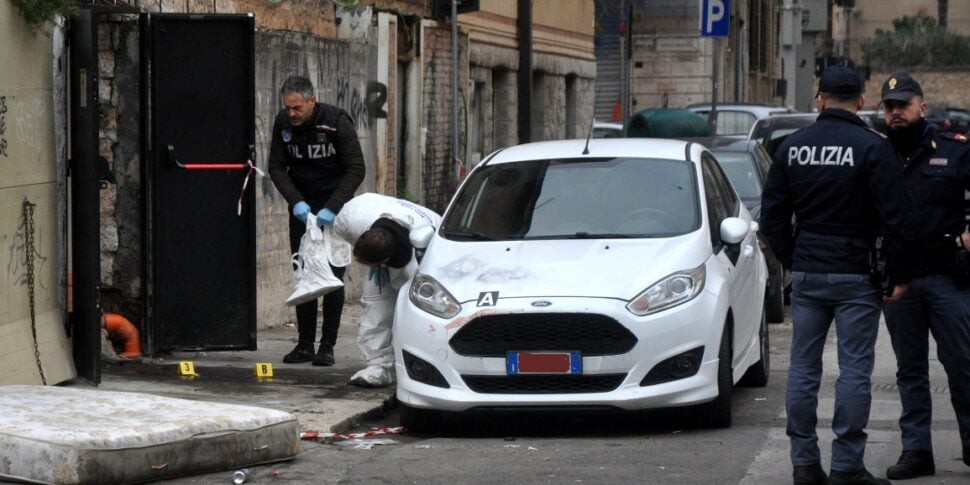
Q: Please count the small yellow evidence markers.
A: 2